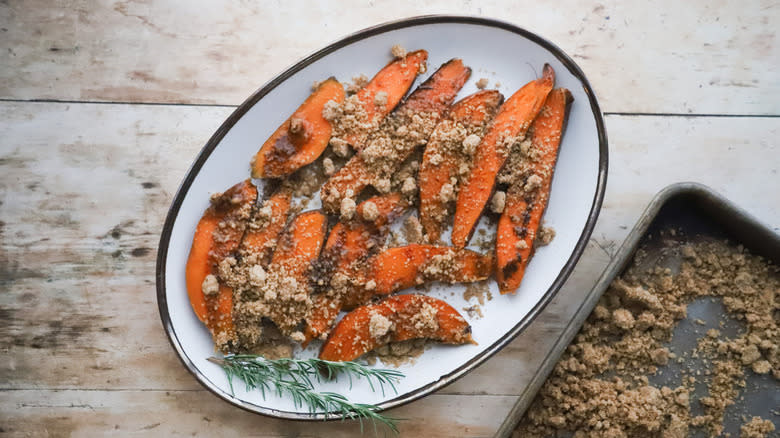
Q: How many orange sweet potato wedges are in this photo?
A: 12